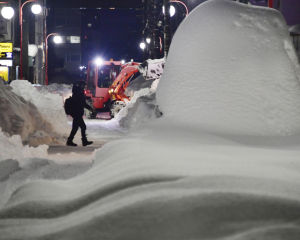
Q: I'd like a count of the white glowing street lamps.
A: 6